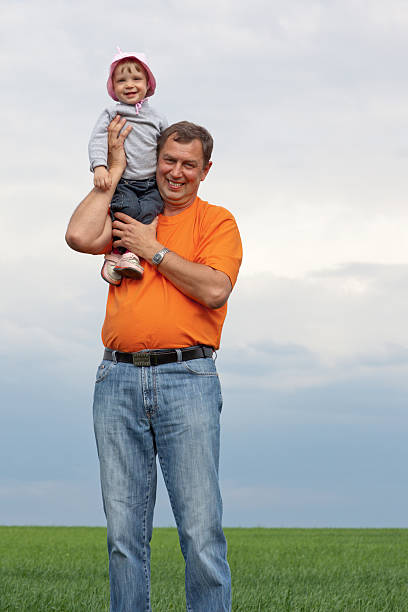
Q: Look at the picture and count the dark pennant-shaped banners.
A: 0